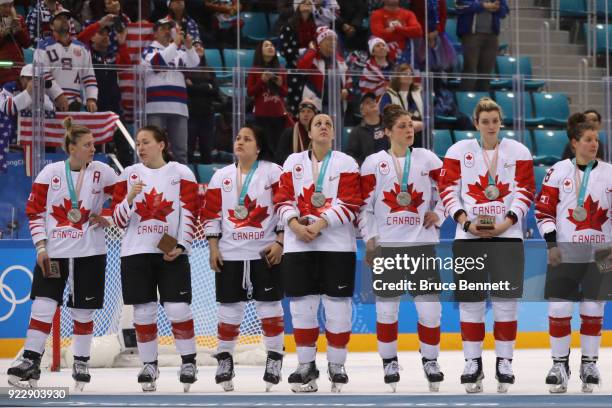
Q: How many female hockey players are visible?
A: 7